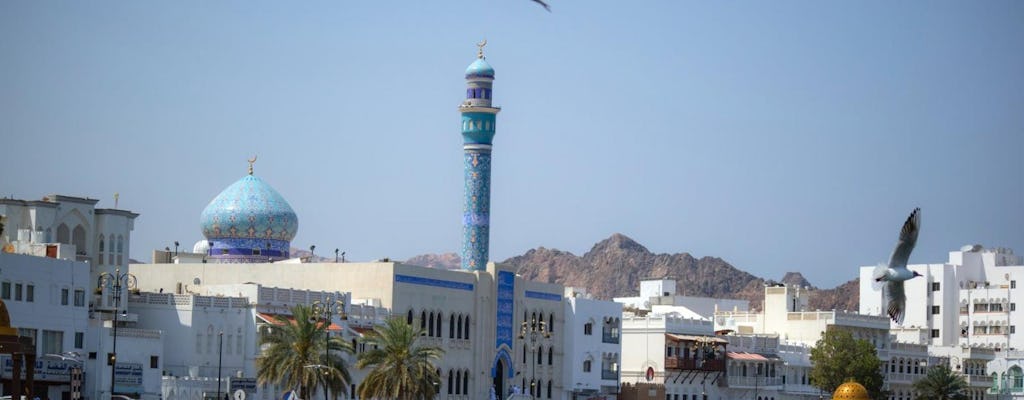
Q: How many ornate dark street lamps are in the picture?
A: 4